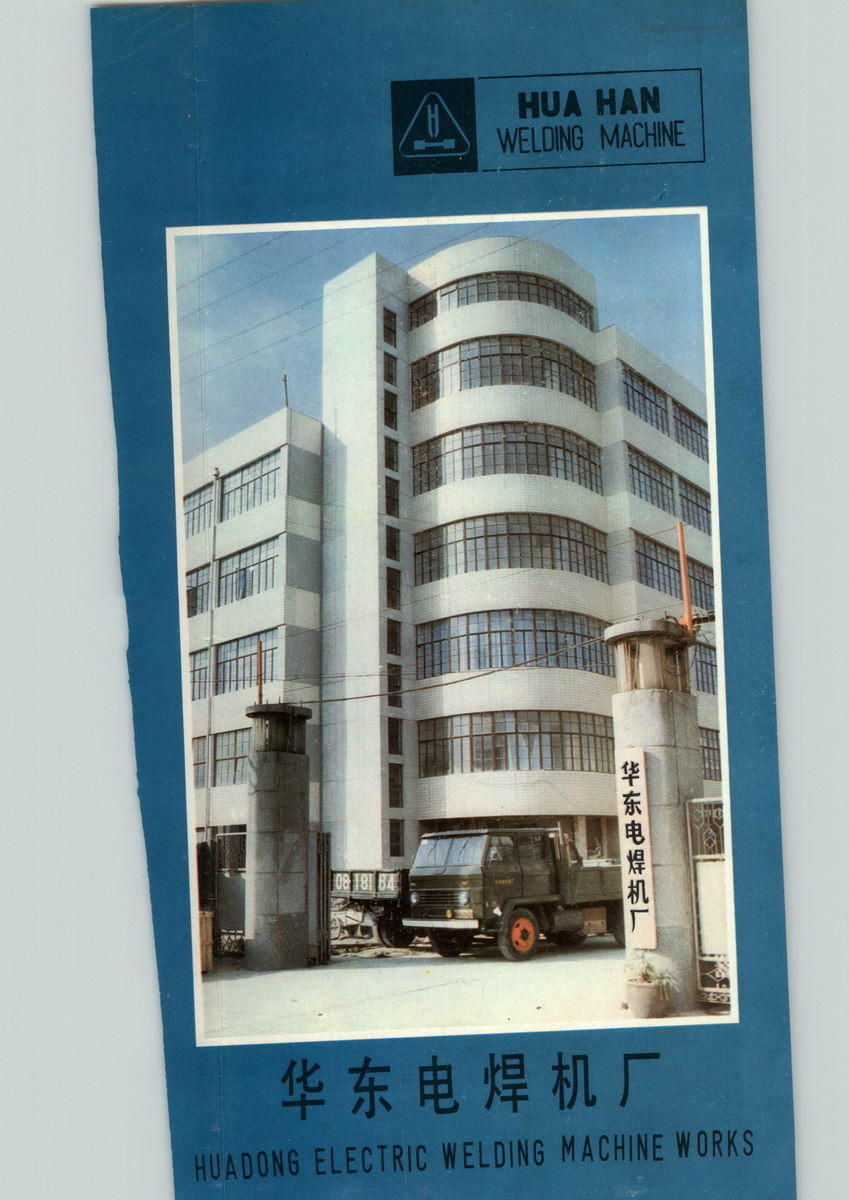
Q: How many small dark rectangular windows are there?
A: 12